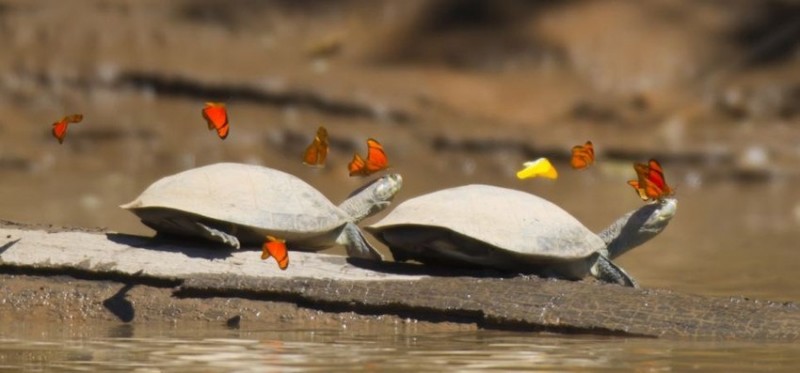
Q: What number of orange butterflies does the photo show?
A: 7